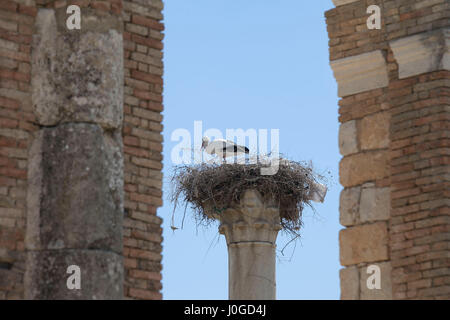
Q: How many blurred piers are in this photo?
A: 2